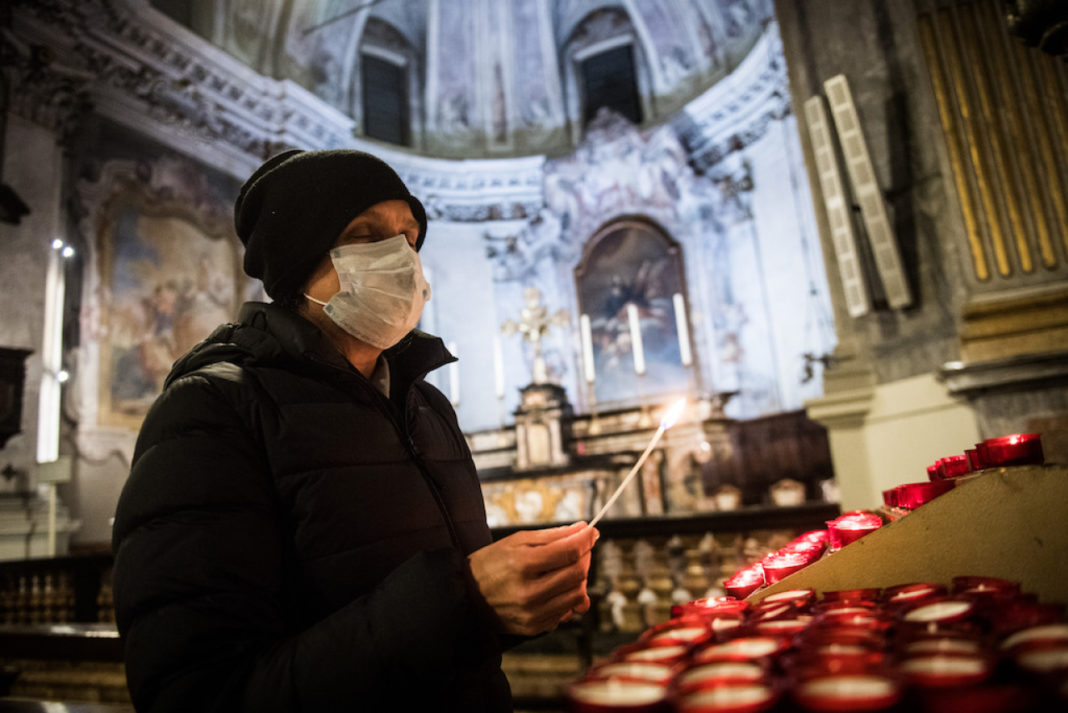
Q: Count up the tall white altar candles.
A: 5